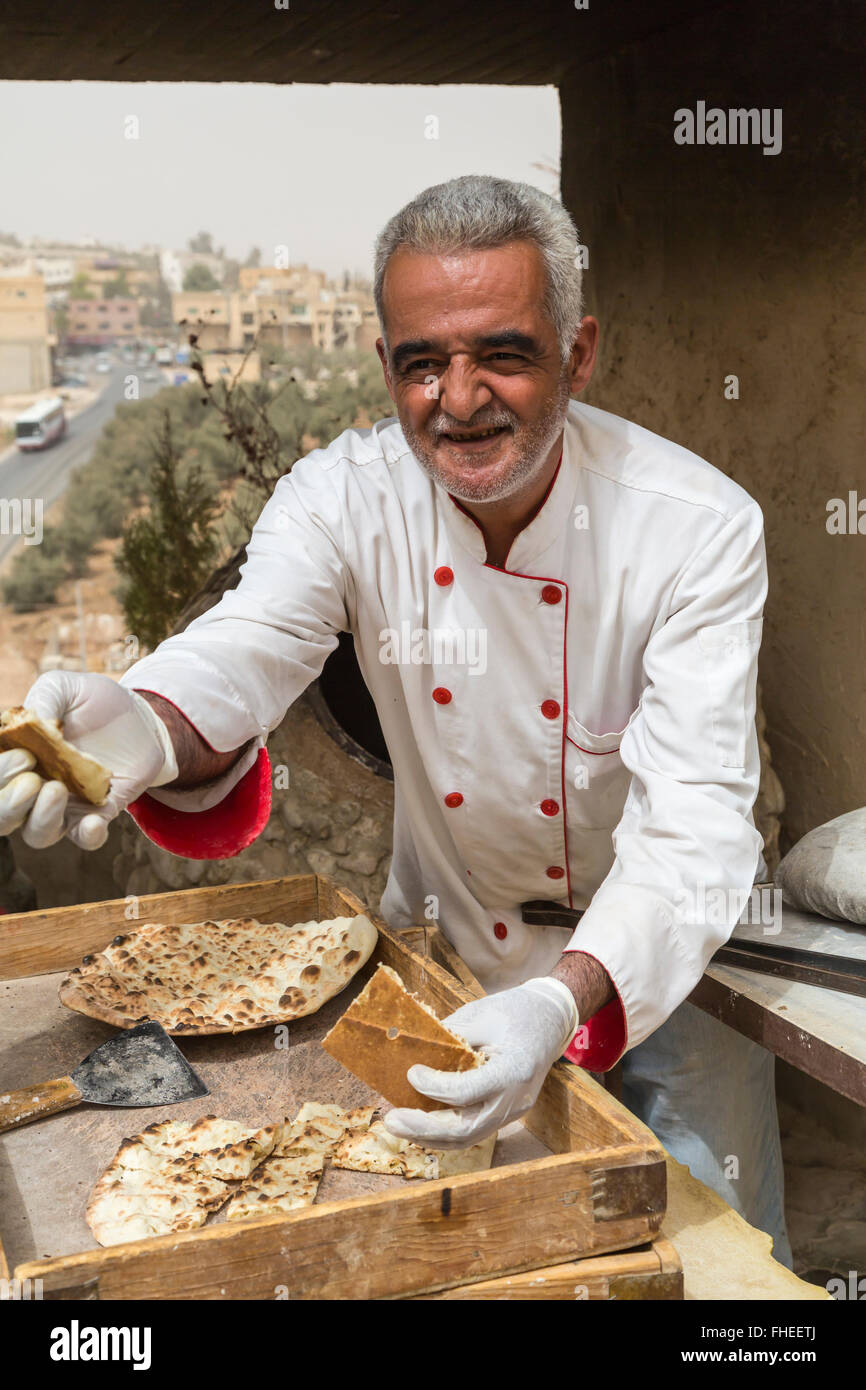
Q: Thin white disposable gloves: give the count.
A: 2